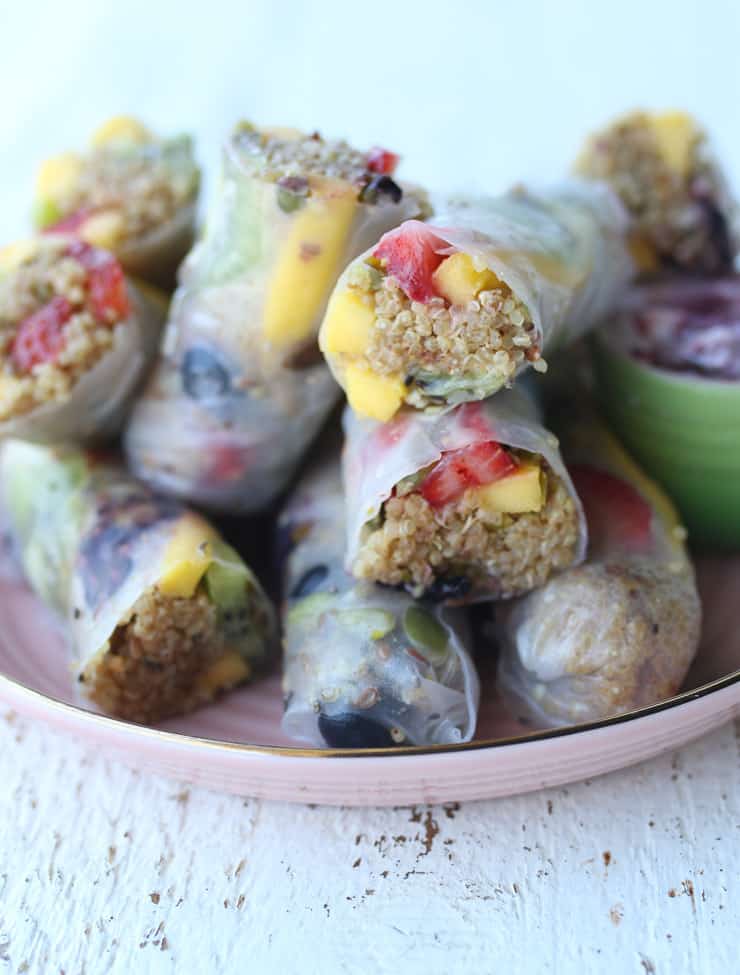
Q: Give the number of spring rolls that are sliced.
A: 7